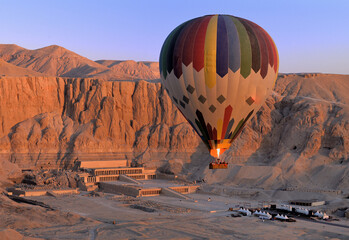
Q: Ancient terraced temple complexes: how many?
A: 1